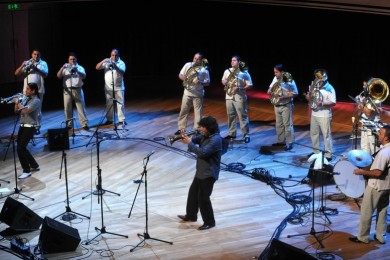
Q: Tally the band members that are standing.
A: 11